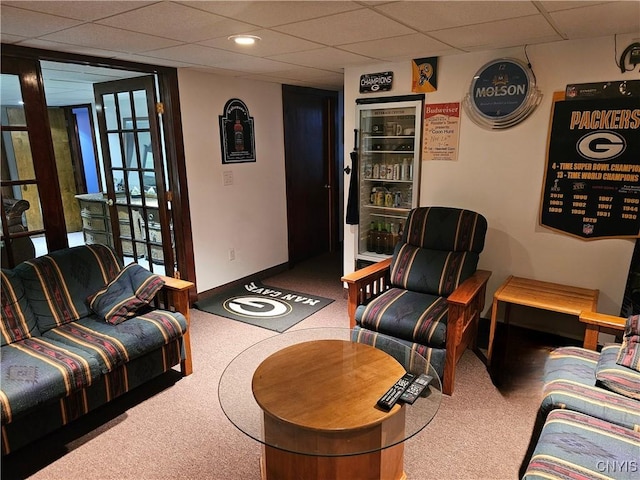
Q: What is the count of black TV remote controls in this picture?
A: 2